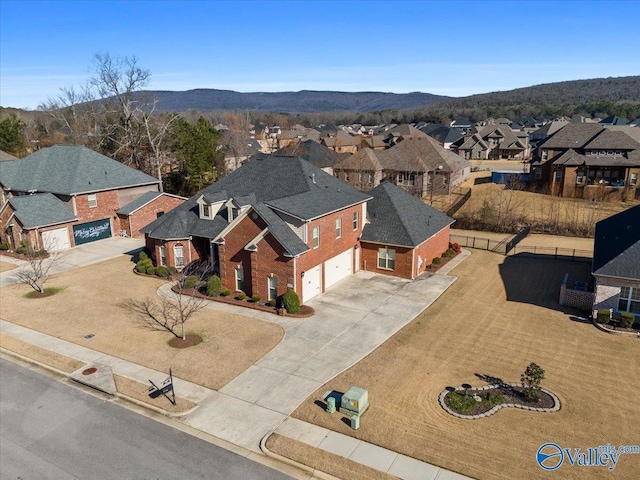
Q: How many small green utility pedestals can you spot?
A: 2